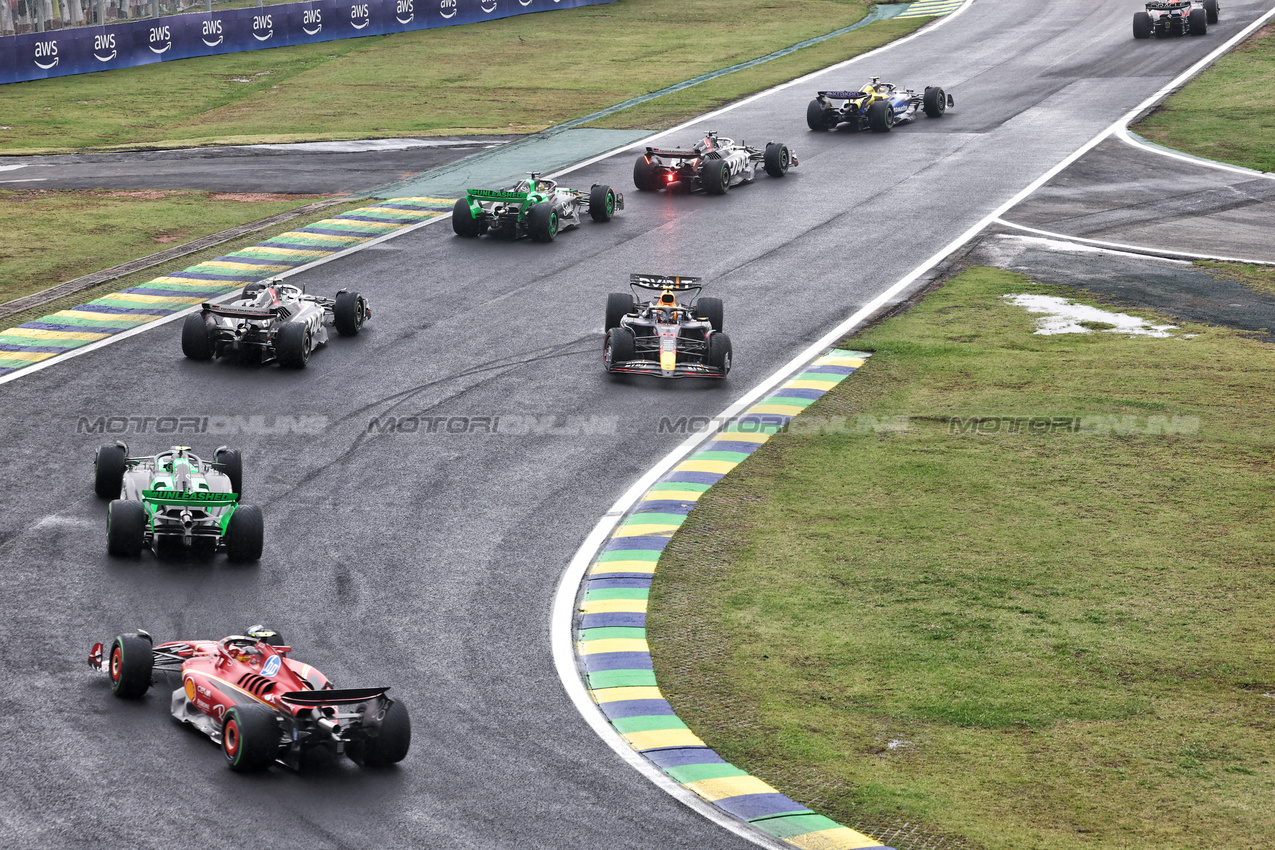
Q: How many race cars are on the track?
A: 8